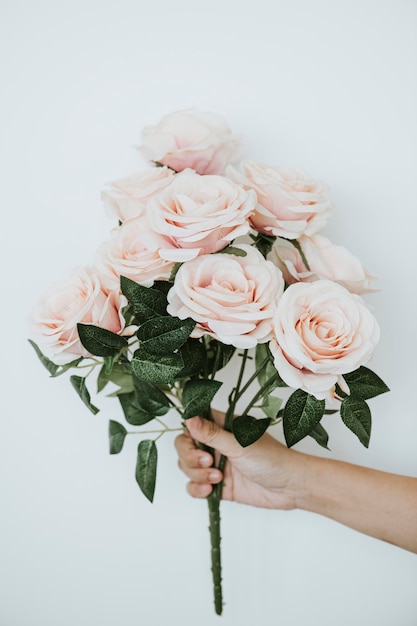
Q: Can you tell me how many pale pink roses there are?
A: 9